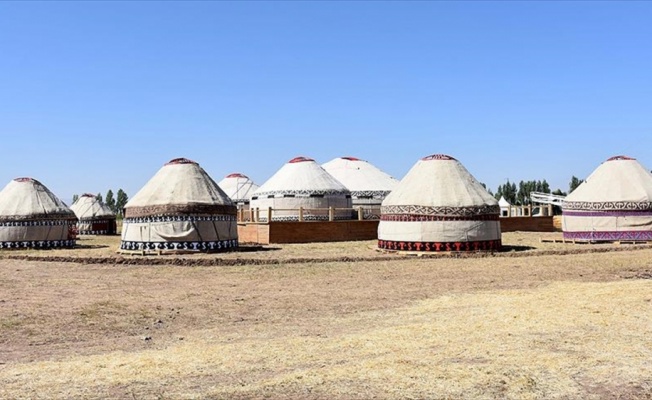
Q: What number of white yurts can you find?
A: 8